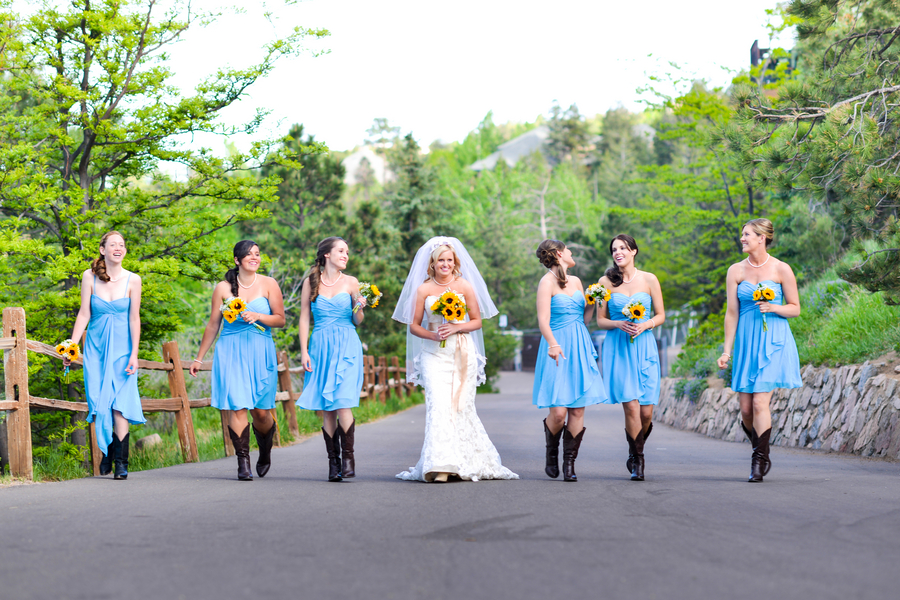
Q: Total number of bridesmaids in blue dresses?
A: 6